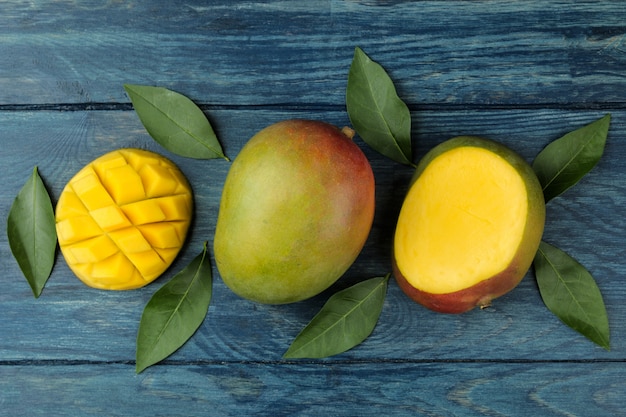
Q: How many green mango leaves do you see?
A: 7